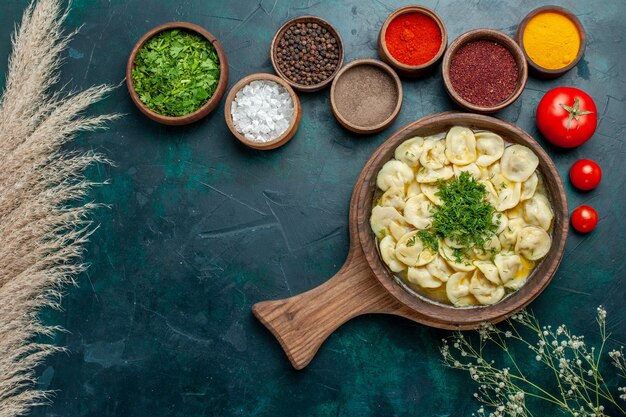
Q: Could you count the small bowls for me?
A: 7